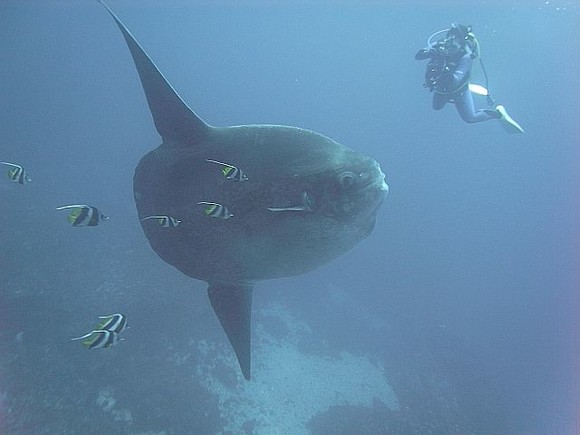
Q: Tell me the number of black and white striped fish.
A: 7